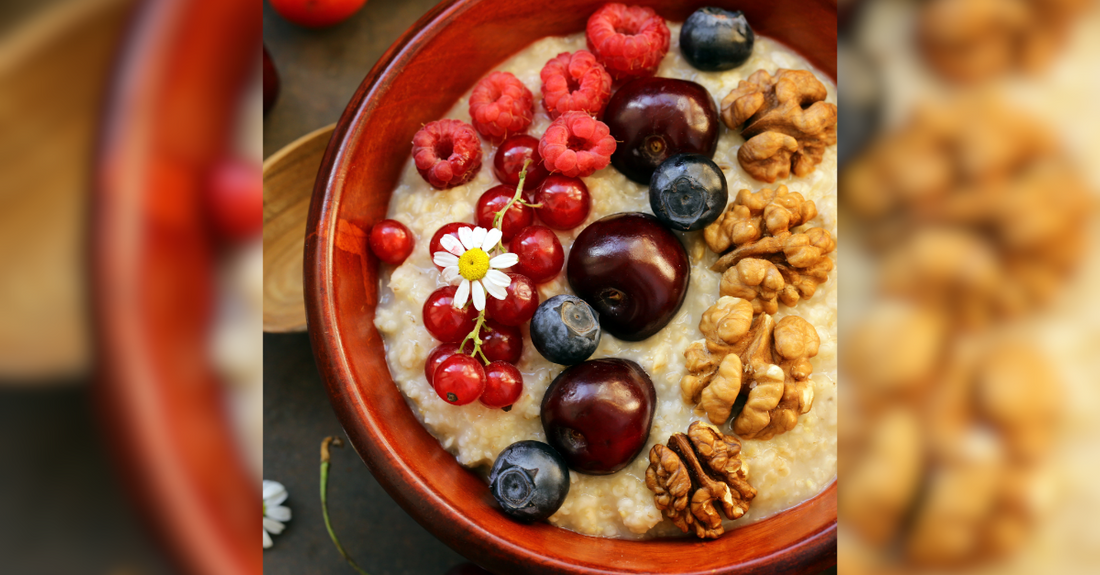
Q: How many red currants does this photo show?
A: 12